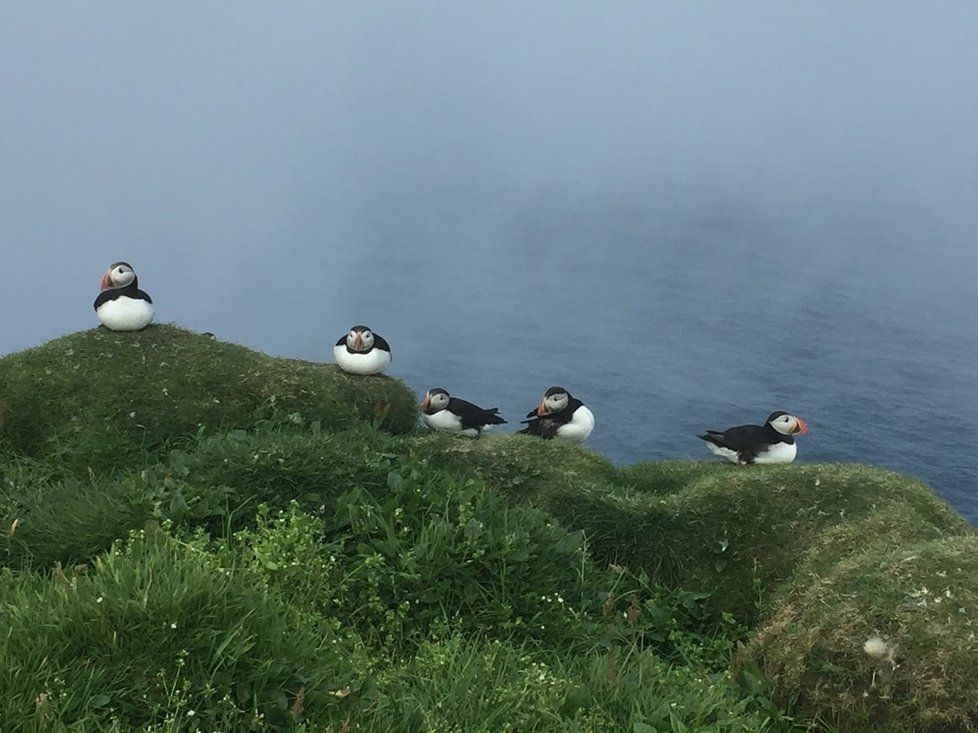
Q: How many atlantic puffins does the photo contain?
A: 5